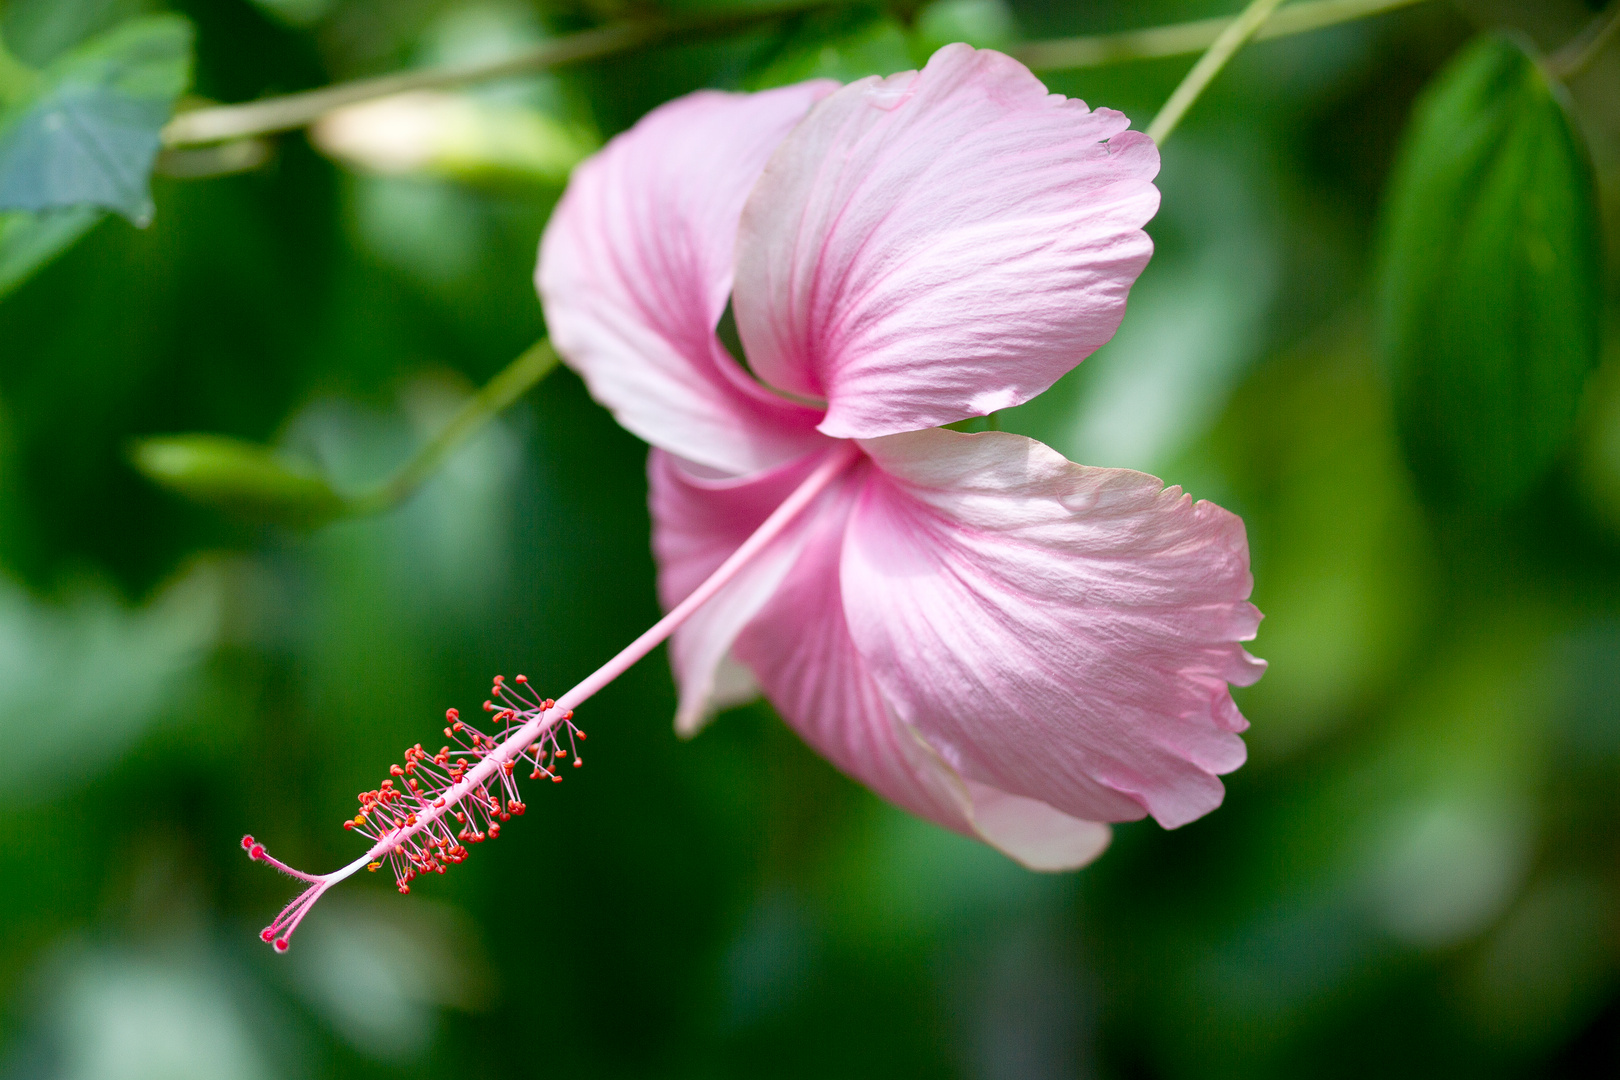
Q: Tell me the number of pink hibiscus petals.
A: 5